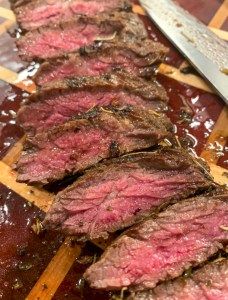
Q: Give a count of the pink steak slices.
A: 8